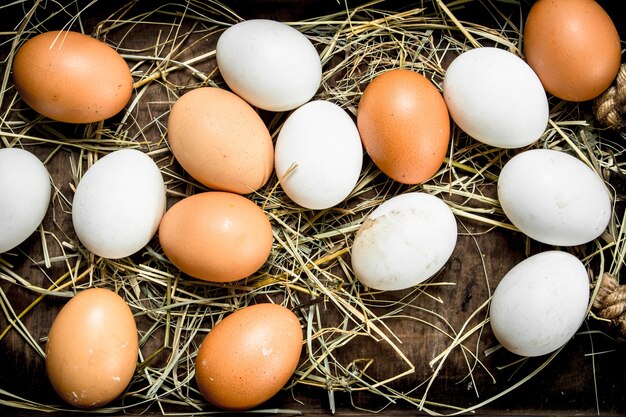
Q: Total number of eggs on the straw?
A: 15